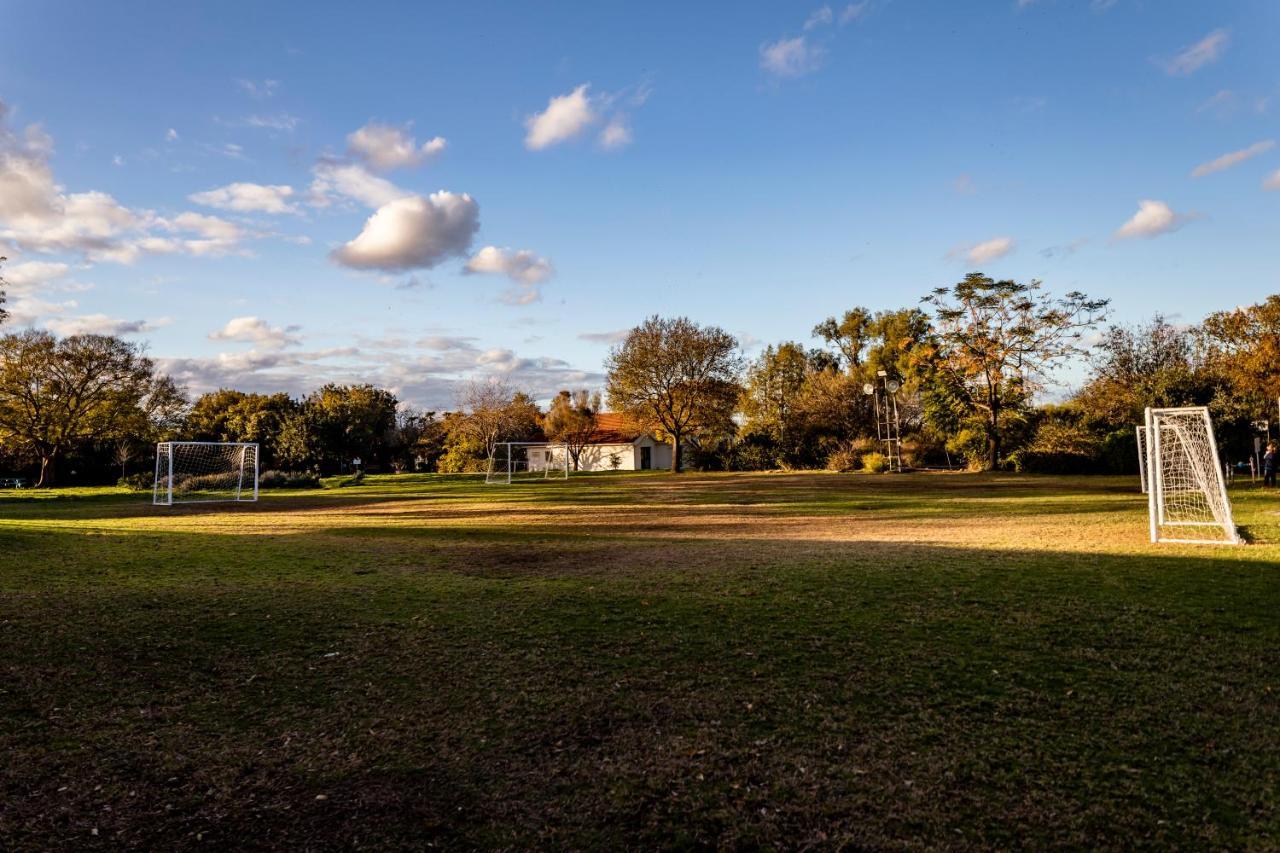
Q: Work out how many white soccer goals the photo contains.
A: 4